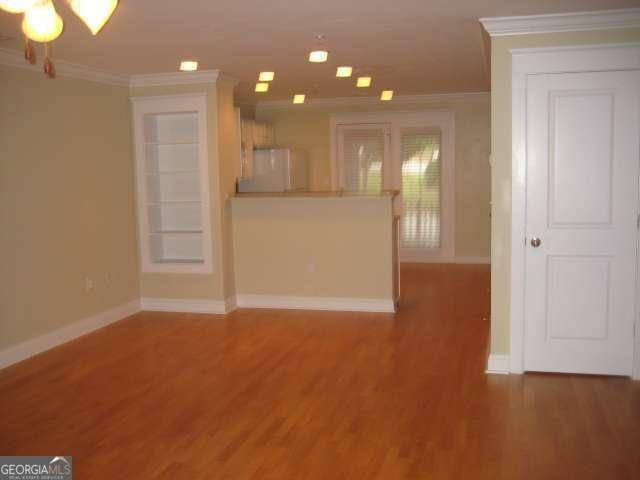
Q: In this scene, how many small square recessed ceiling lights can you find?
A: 8